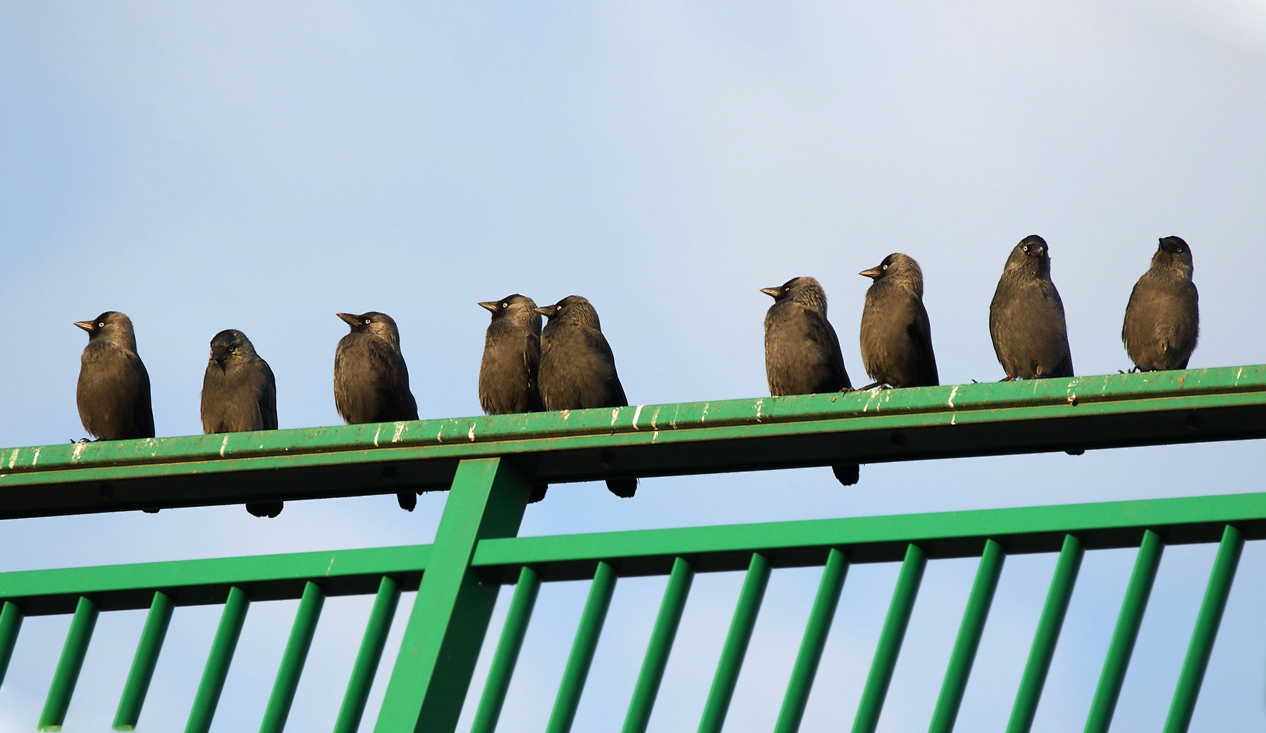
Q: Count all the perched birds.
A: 9